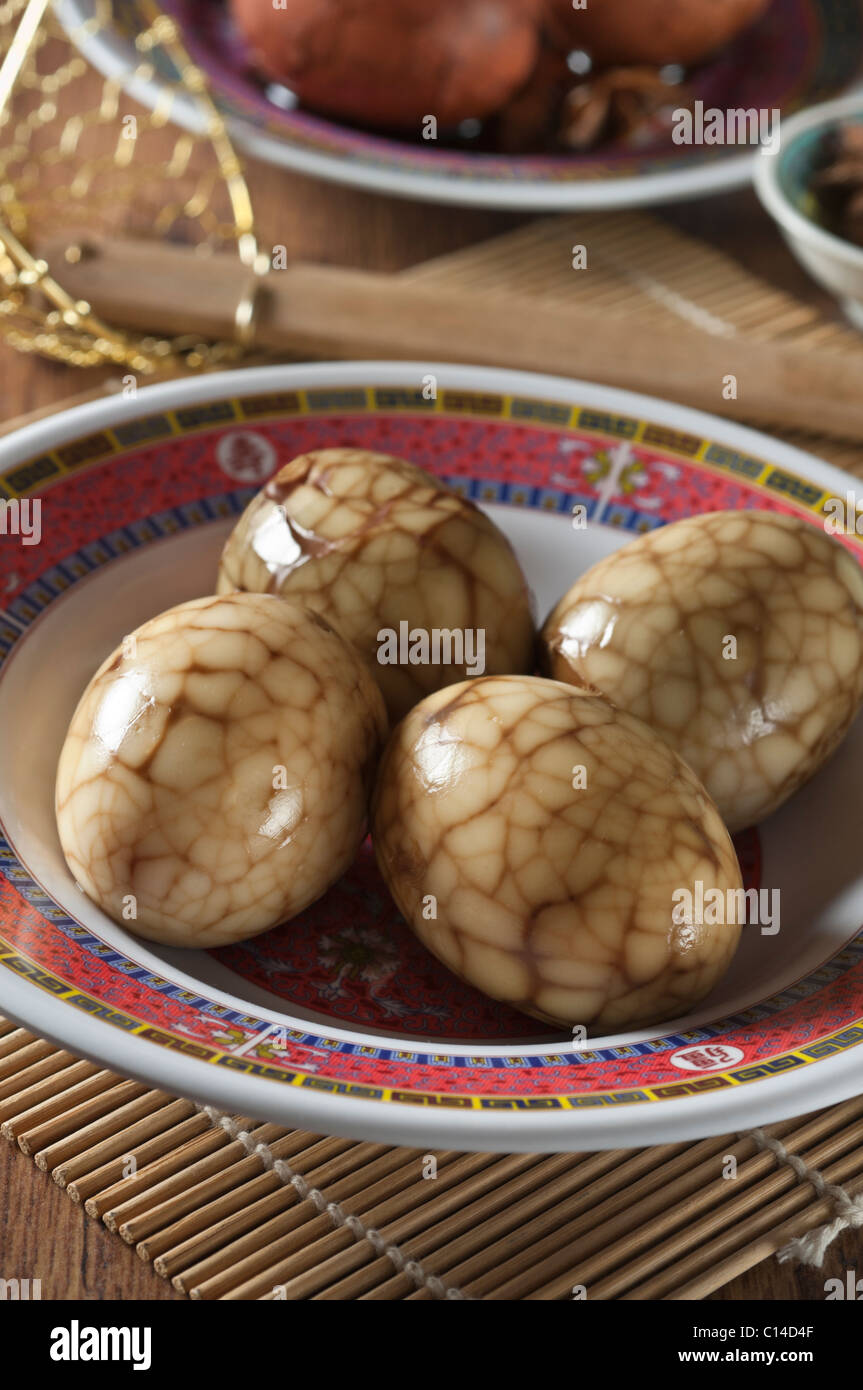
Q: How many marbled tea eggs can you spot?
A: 4